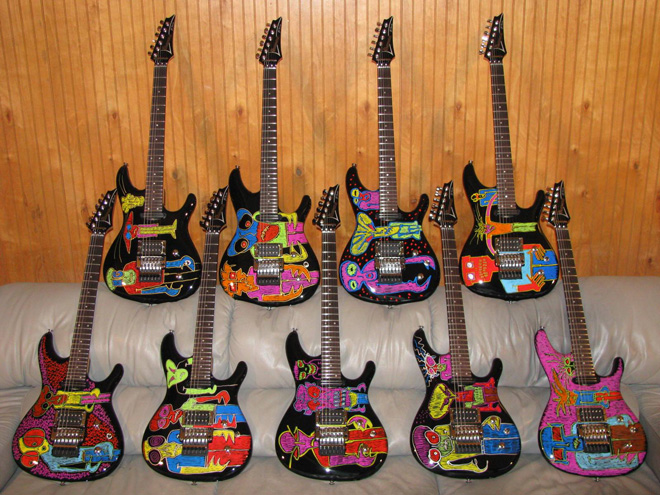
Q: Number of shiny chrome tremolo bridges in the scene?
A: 9